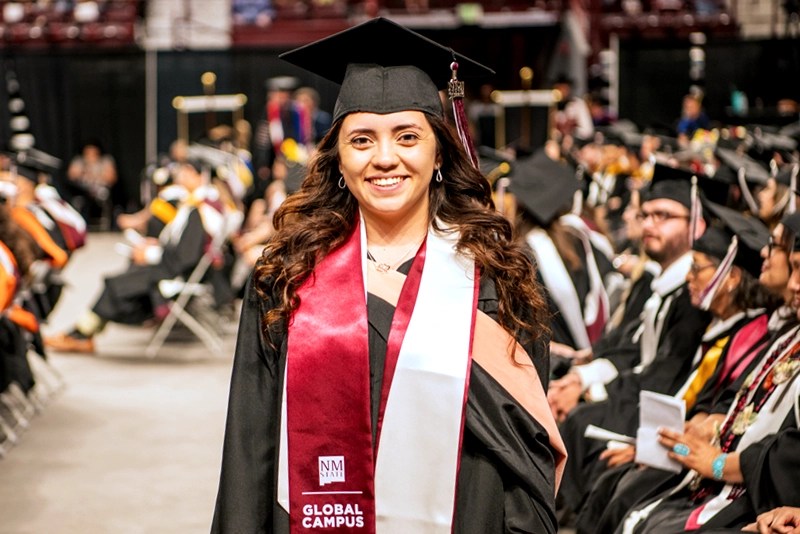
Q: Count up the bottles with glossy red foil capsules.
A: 0